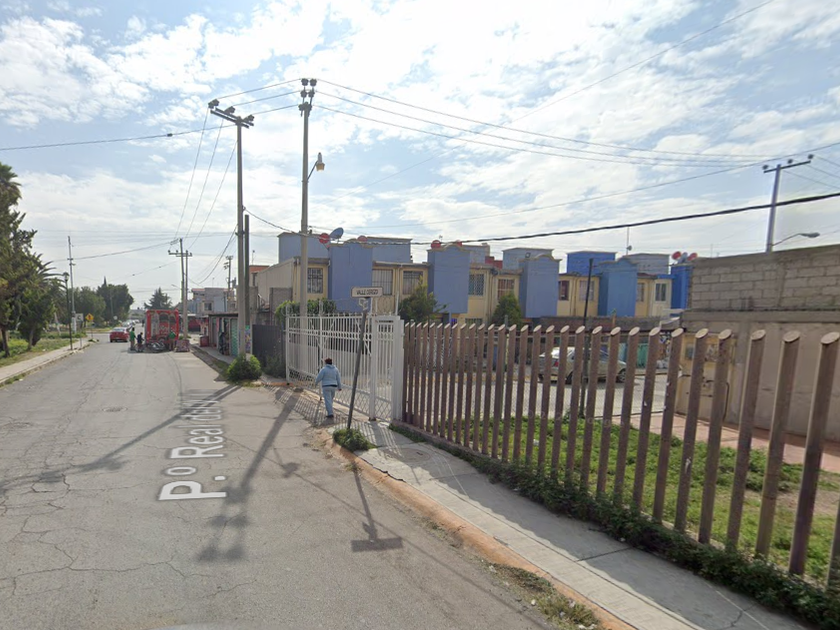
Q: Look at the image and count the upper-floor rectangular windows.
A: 9